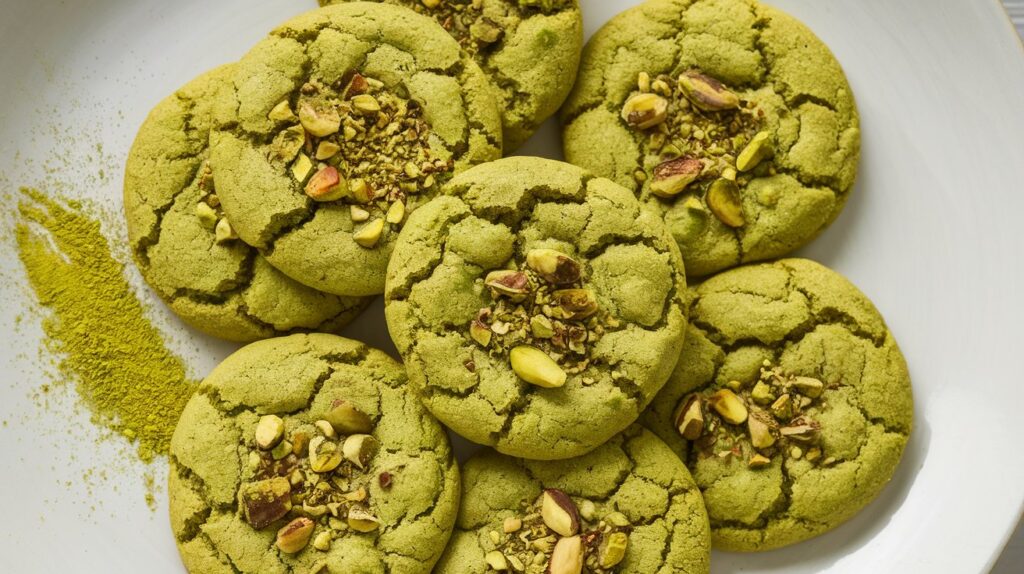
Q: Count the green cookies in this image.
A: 8